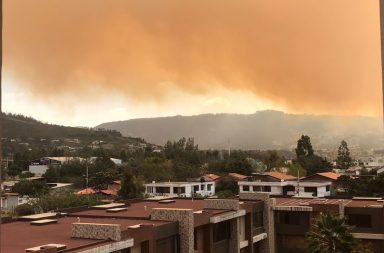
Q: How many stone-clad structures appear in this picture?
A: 4